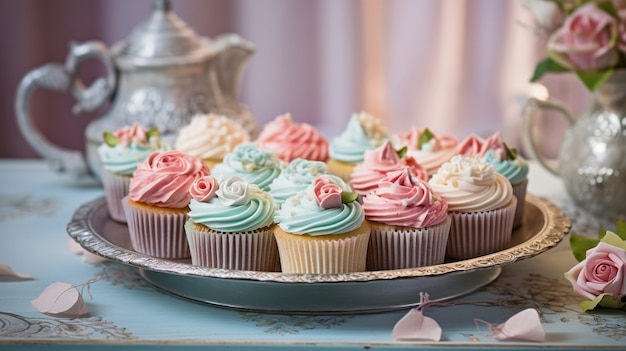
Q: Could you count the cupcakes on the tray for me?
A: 14